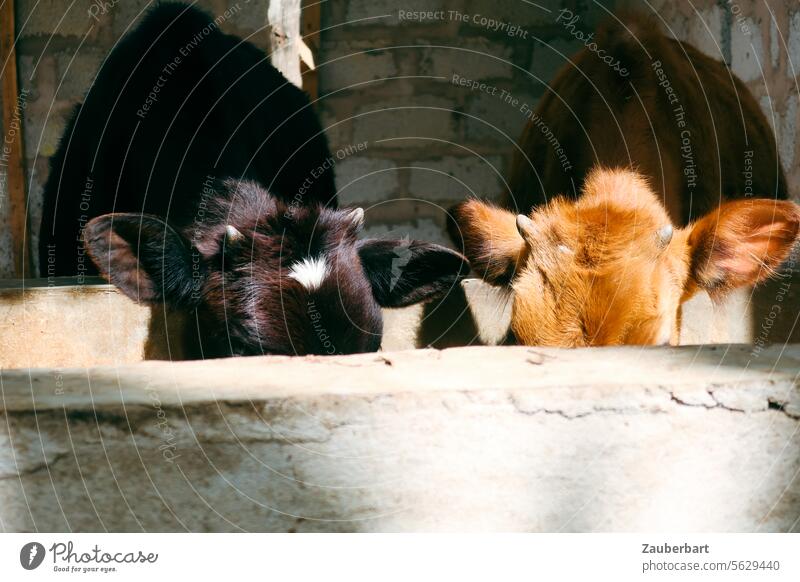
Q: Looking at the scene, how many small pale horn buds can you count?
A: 4